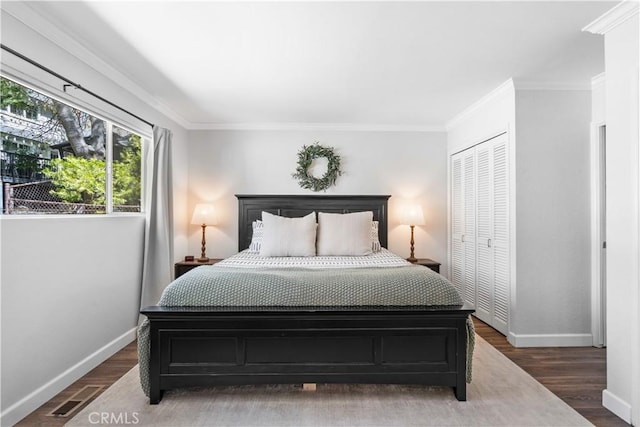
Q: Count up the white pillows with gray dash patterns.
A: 2